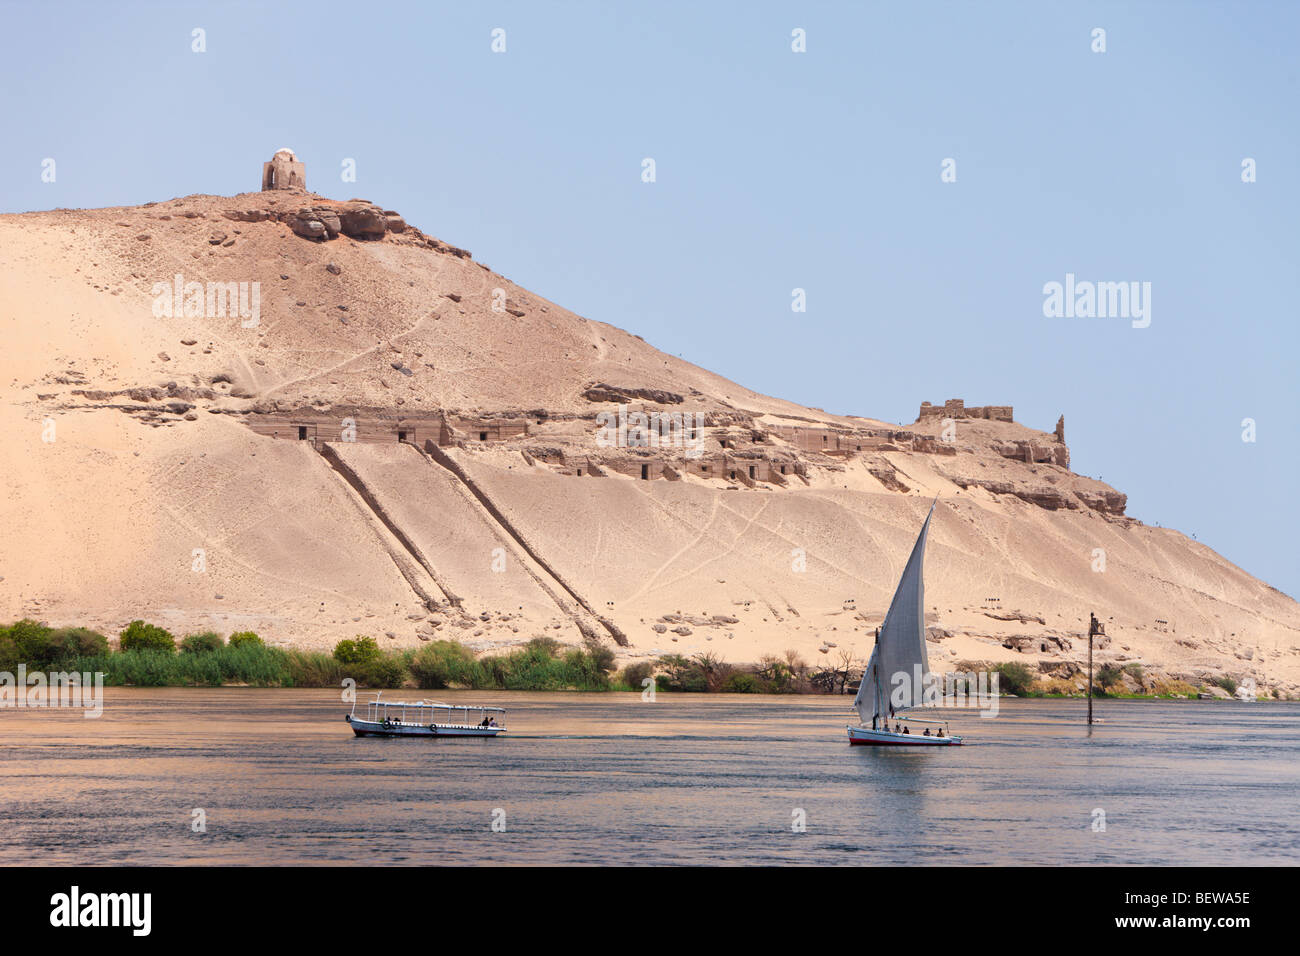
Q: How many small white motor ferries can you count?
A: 1